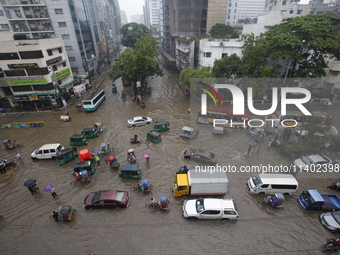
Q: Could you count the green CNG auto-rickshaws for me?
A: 7